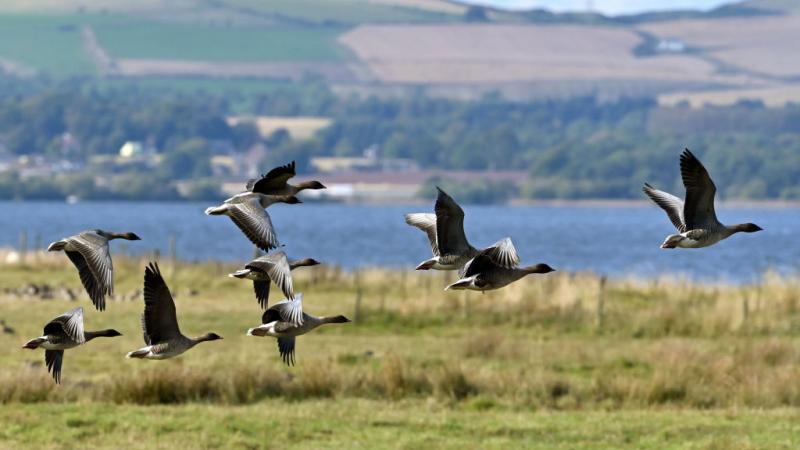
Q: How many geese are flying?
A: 10